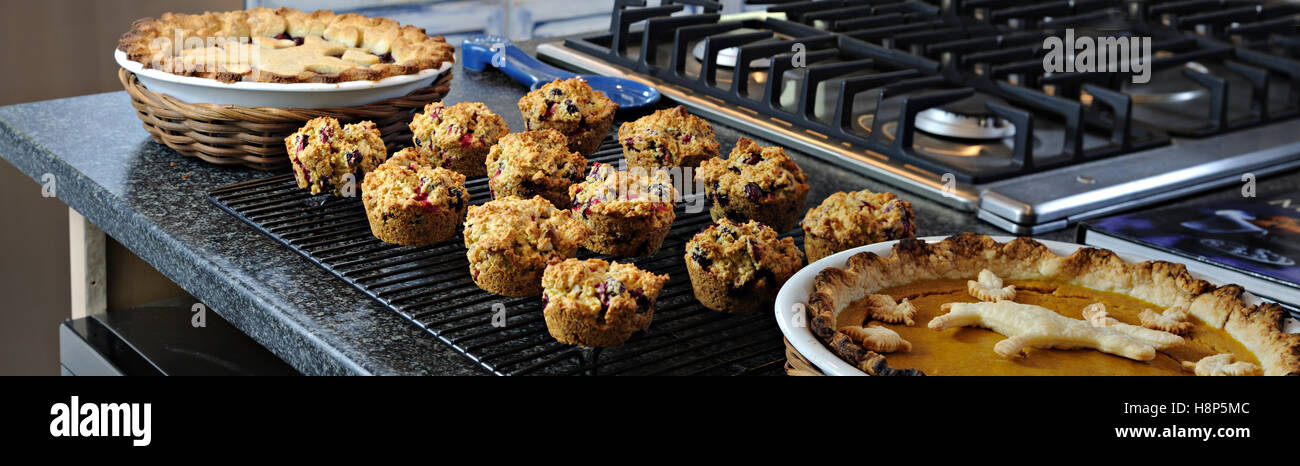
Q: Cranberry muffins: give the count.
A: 12